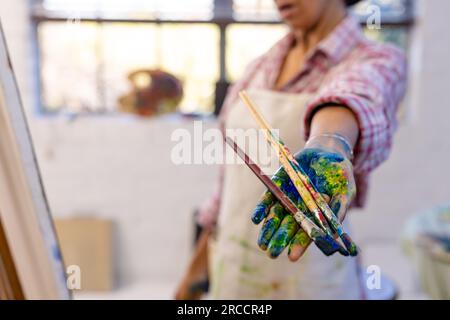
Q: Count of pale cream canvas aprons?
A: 1